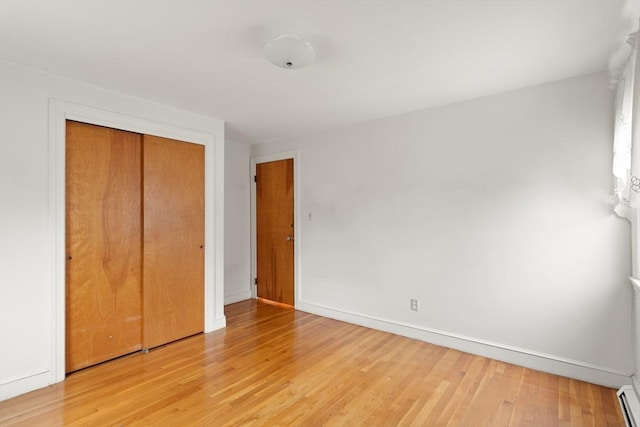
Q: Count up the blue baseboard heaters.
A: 0